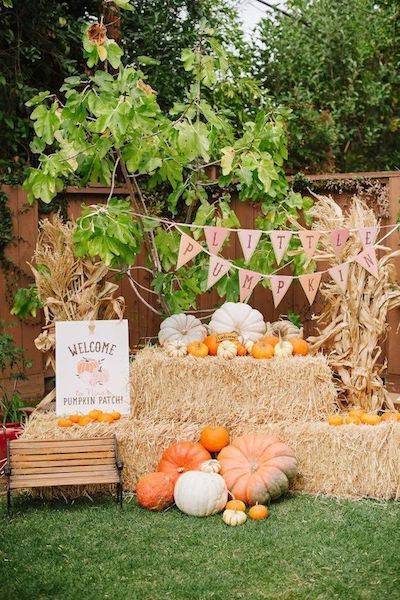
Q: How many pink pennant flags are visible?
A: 13